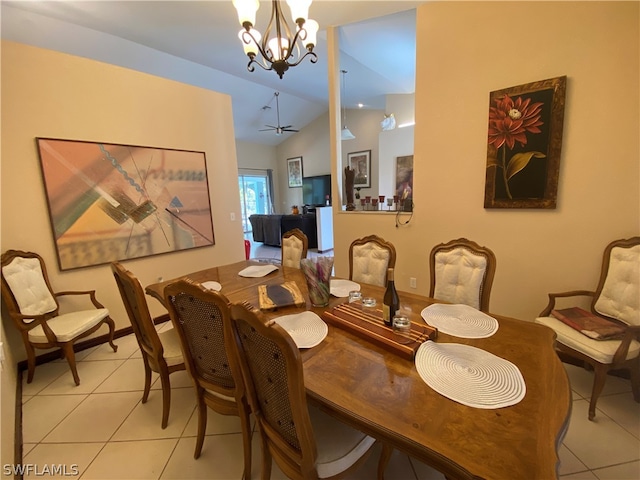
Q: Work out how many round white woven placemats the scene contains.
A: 6